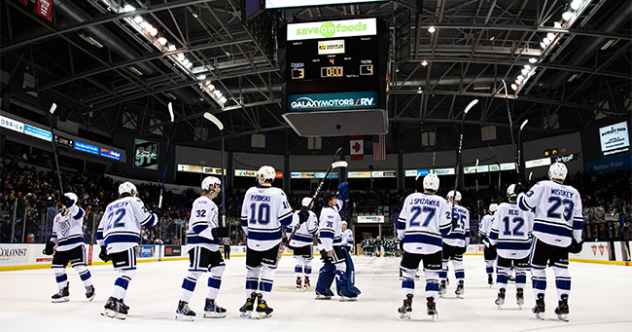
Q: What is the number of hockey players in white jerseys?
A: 12